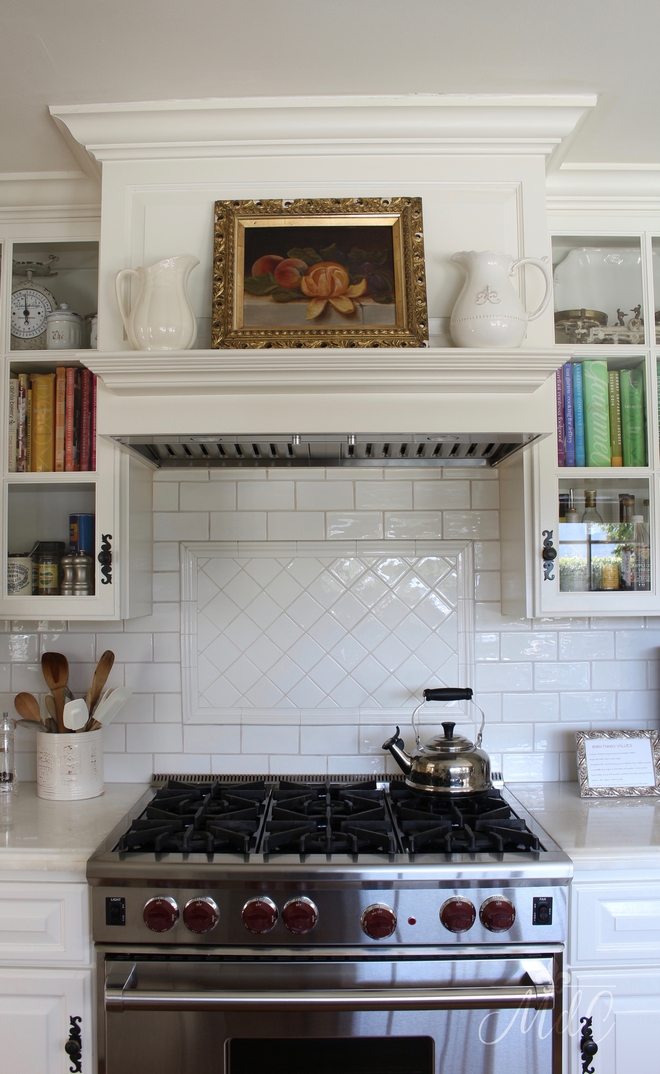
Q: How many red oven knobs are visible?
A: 7